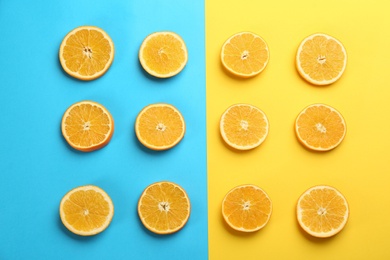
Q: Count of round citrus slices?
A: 12